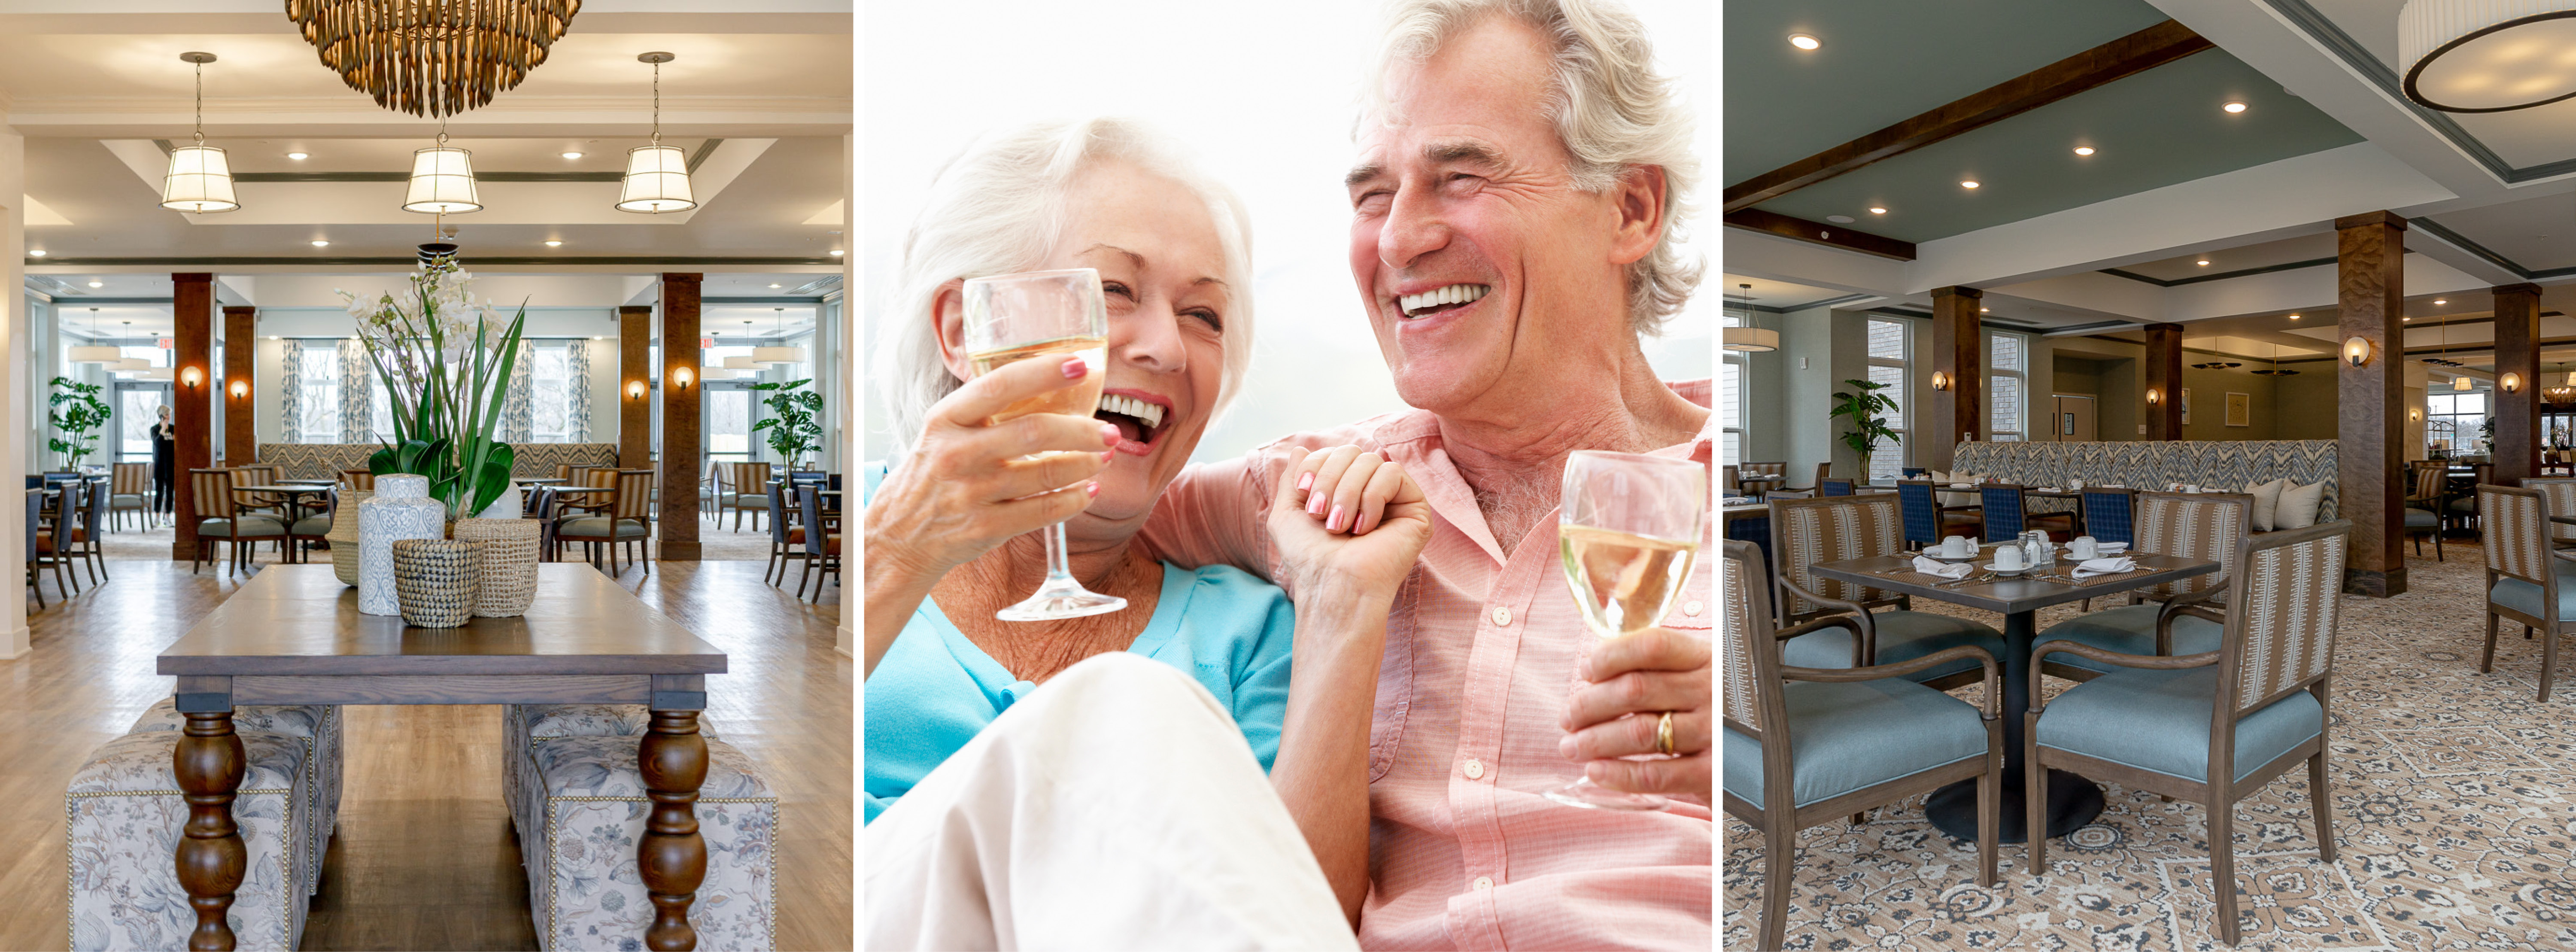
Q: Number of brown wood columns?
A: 8